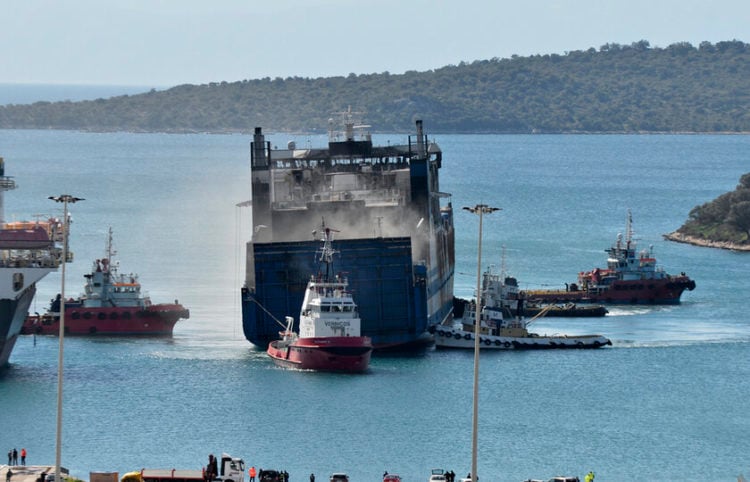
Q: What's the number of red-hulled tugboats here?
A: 3